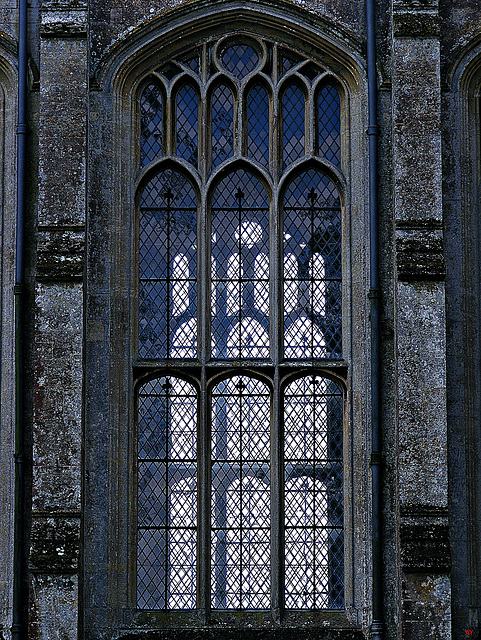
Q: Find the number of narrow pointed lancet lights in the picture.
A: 6